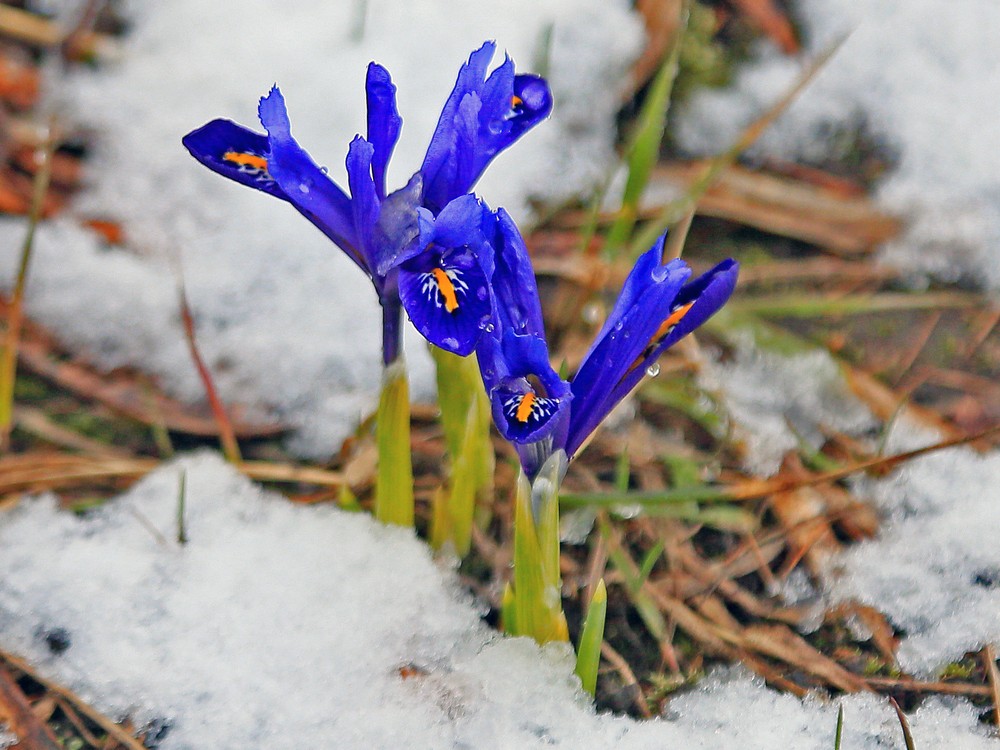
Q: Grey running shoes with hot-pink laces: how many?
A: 0